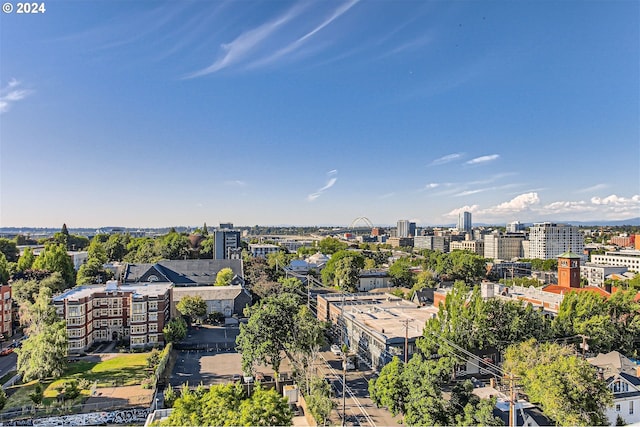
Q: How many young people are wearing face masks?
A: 0